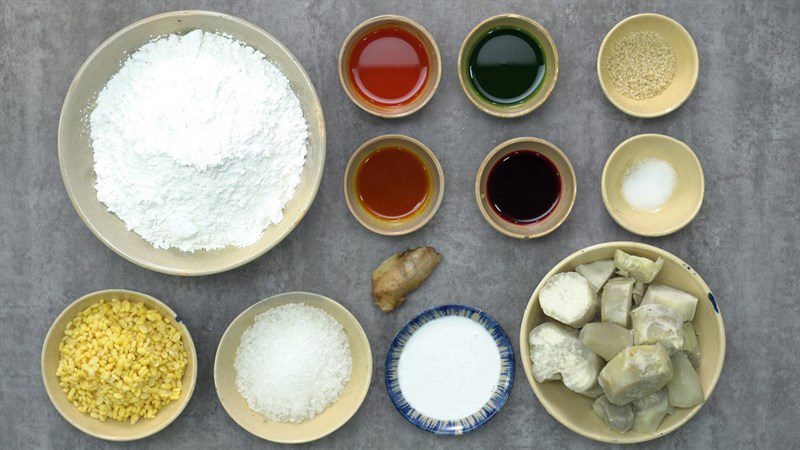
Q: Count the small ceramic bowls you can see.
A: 6